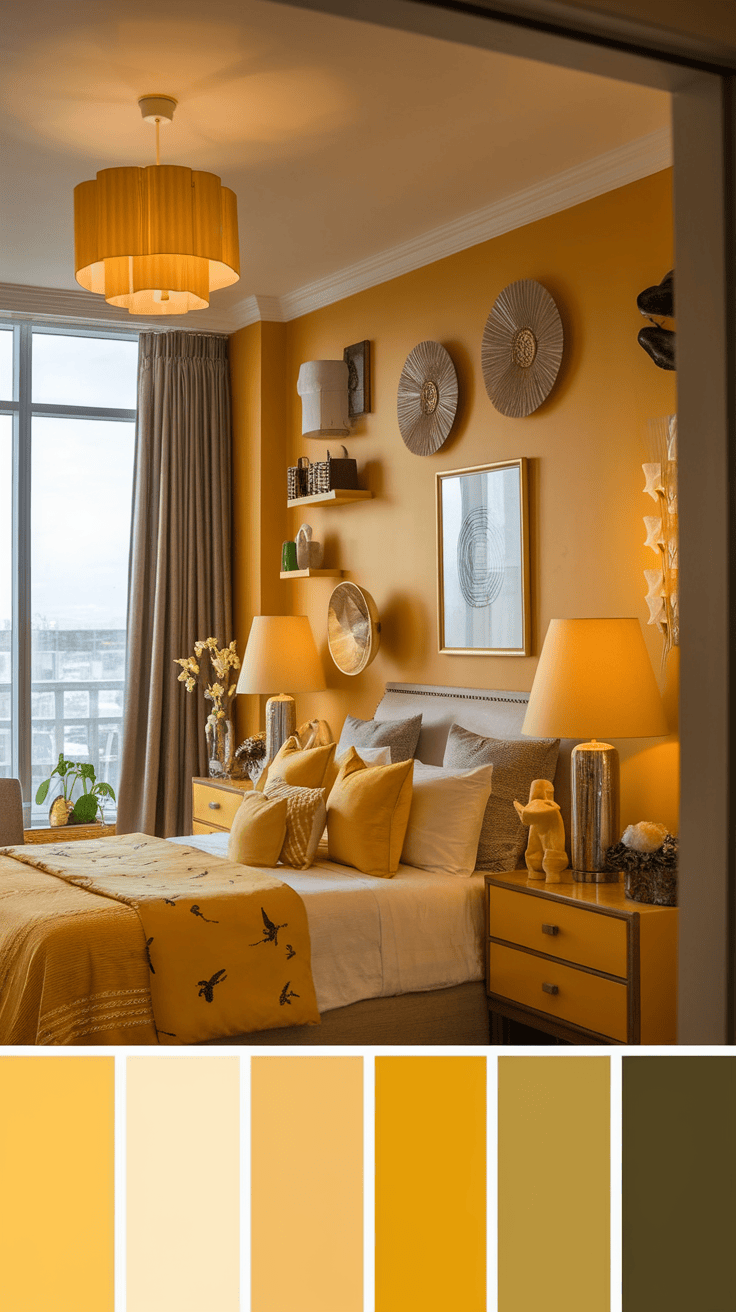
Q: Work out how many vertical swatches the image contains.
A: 6